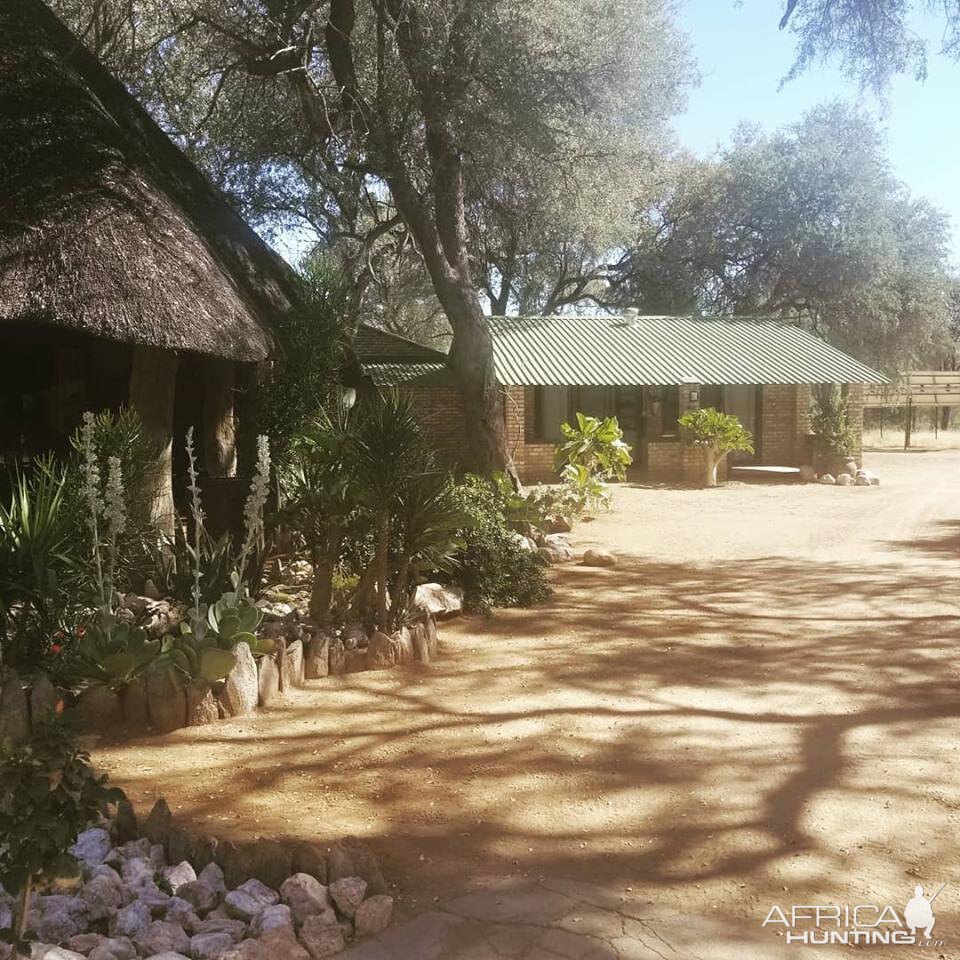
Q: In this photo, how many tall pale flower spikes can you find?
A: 4